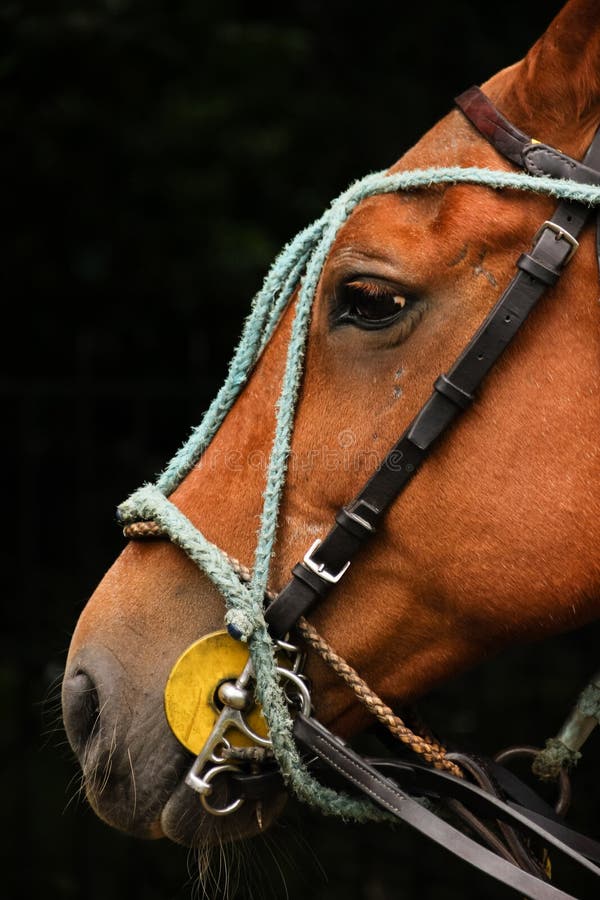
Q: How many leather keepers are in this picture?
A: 4